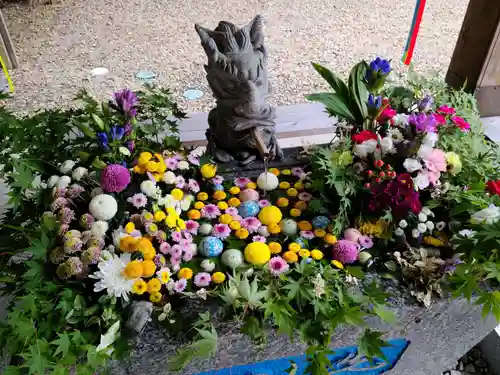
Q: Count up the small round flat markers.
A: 3